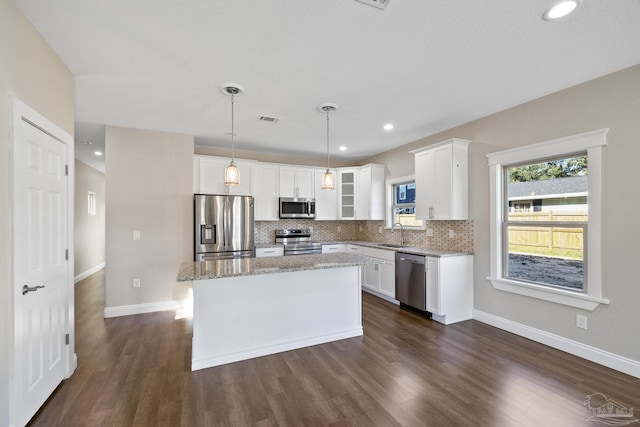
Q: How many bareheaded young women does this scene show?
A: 0